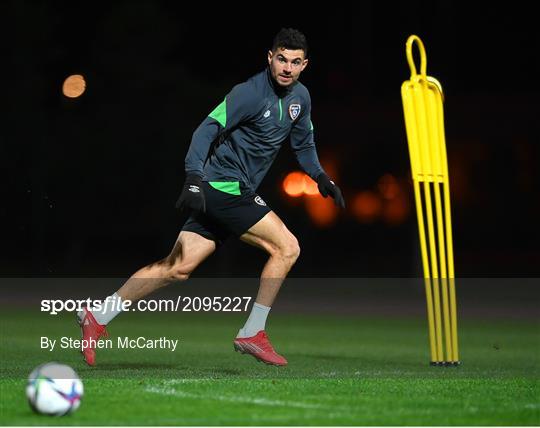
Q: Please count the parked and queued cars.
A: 0